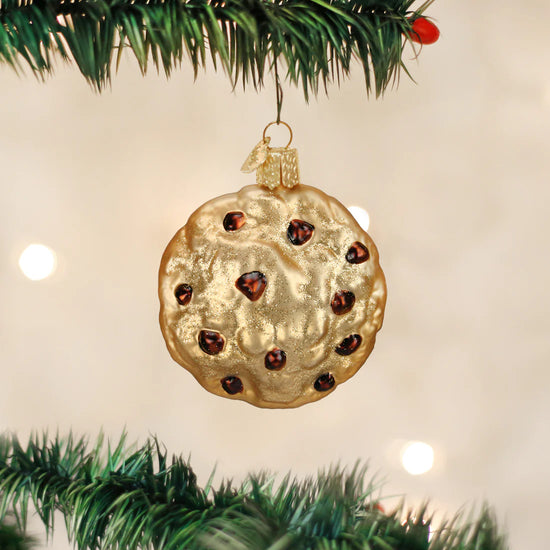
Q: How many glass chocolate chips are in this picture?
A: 11